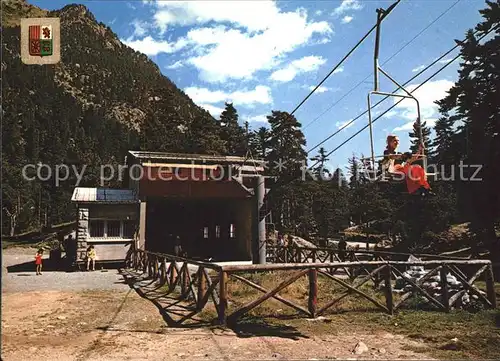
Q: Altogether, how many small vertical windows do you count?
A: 3